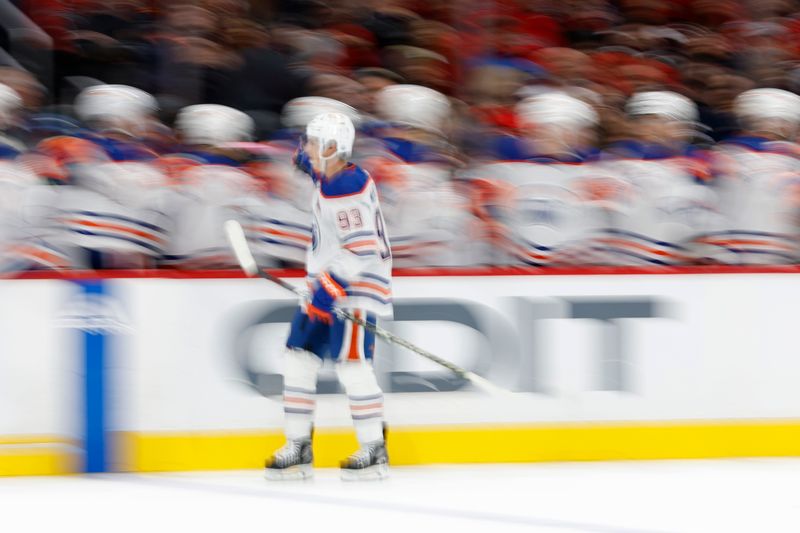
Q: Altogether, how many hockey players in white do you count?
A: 9